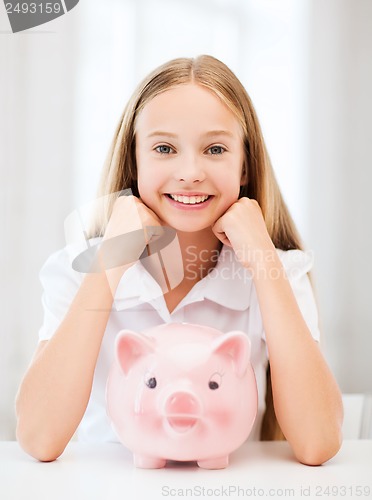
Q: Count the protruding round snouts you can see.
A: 1